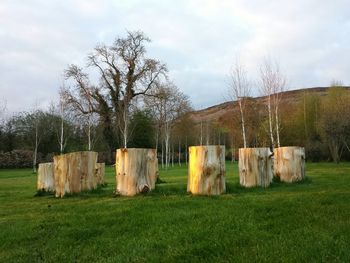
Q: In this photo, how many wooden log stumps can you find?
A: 7